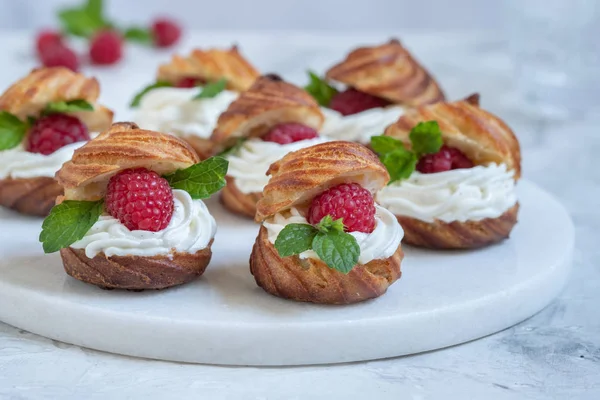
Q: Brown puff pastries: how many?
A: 7